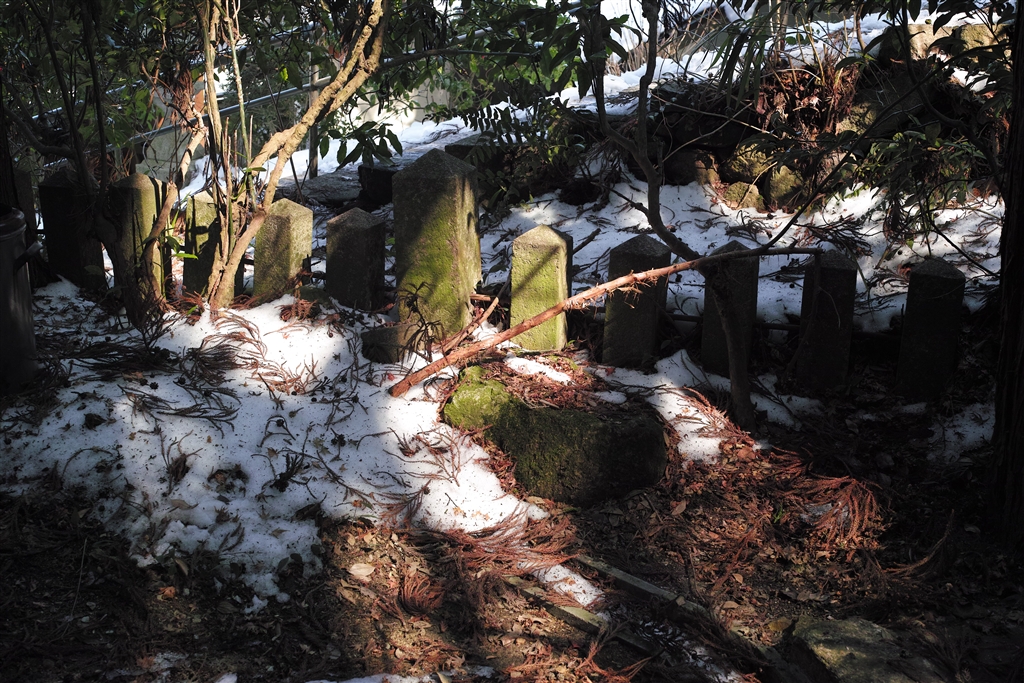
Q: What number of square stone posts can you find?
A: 11